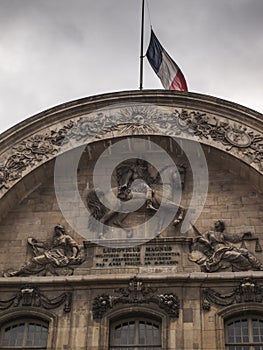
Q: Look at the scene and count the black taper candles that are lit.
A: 0